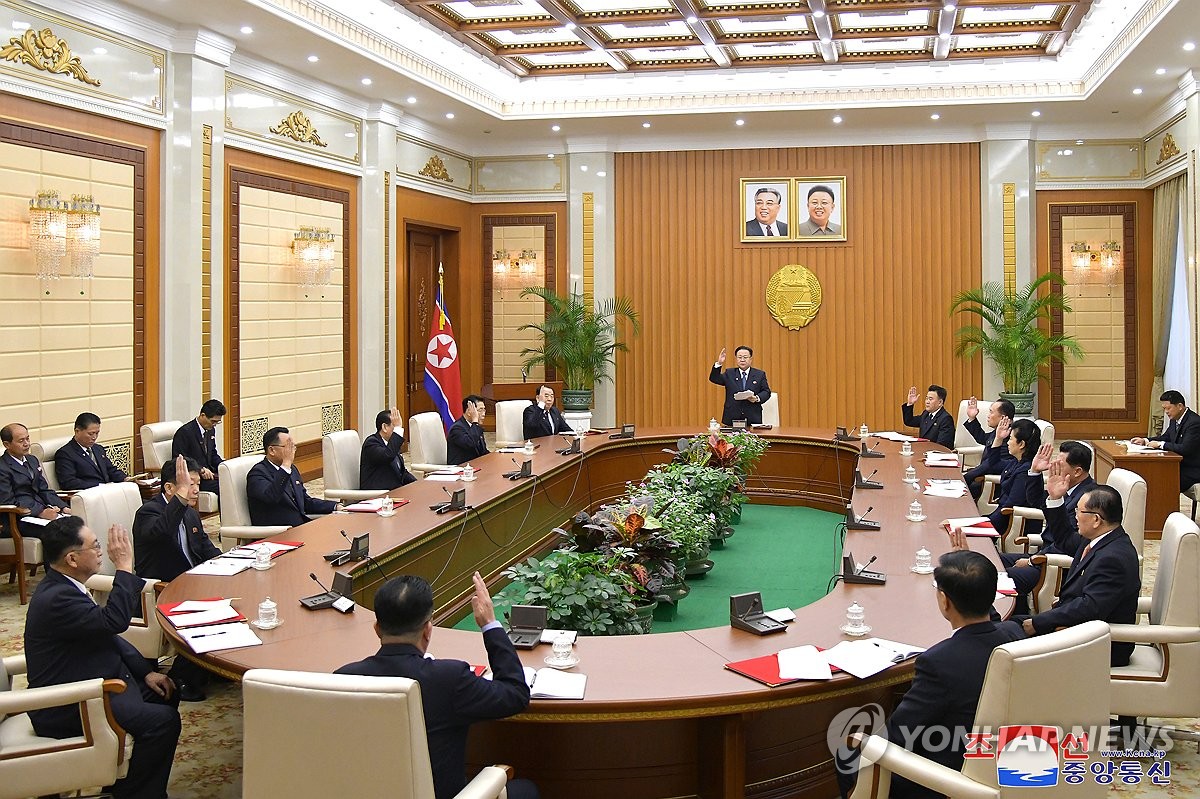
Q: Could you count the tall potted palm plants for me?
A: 2